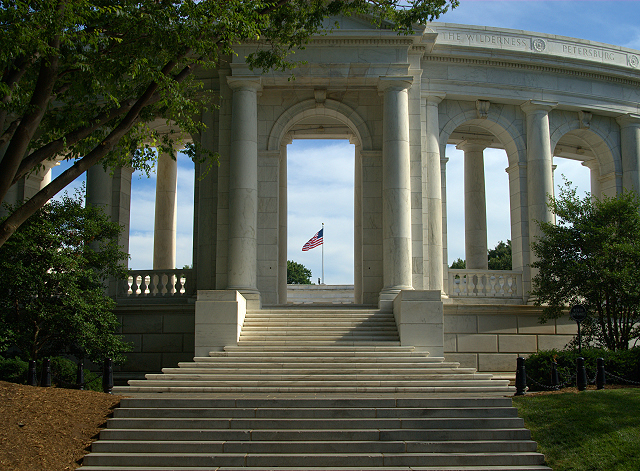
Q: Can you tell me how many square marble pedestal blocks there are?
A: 2